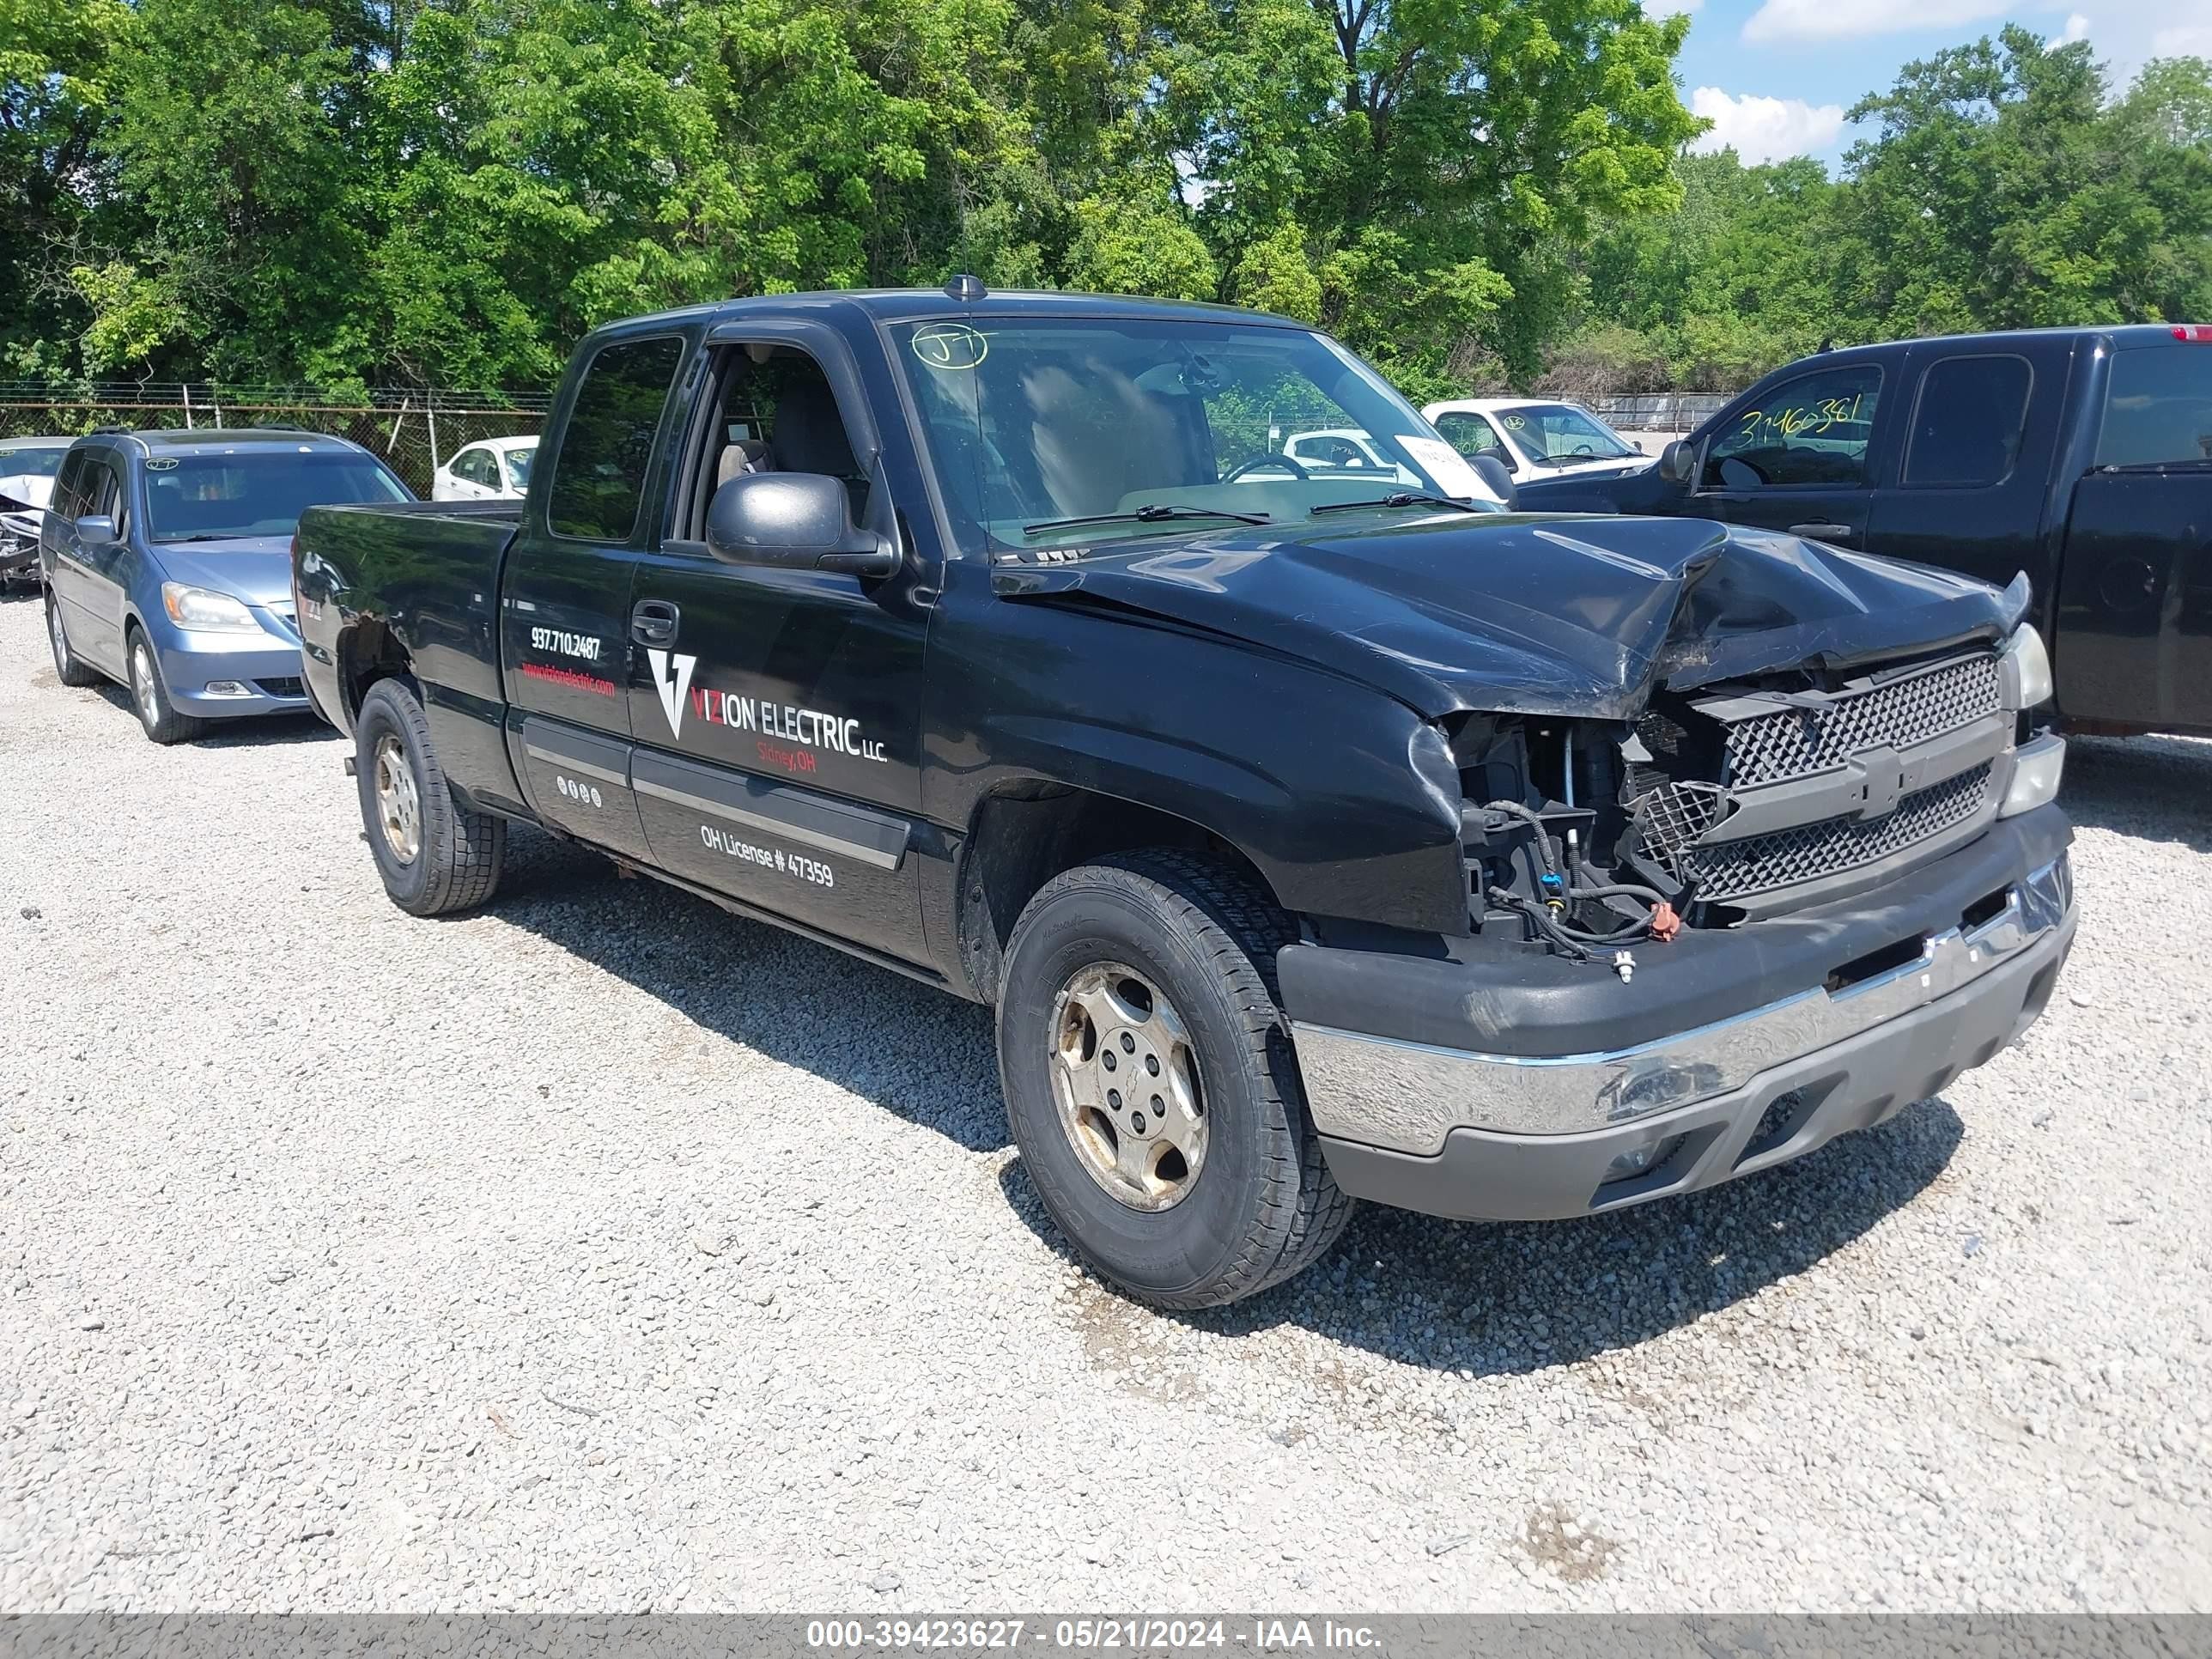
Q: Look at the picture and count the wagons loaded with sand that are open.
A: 0